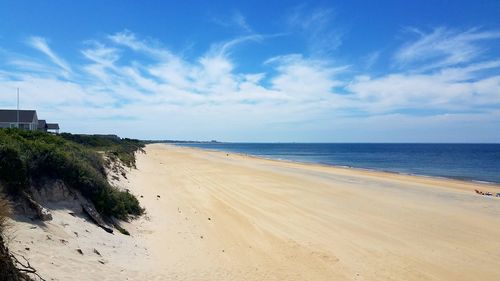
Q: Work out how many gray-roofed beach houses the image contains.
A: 3